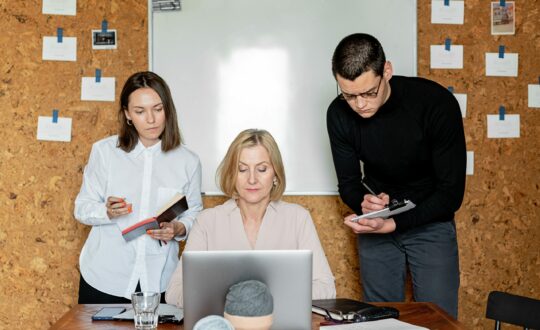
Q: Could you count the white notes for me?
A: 11